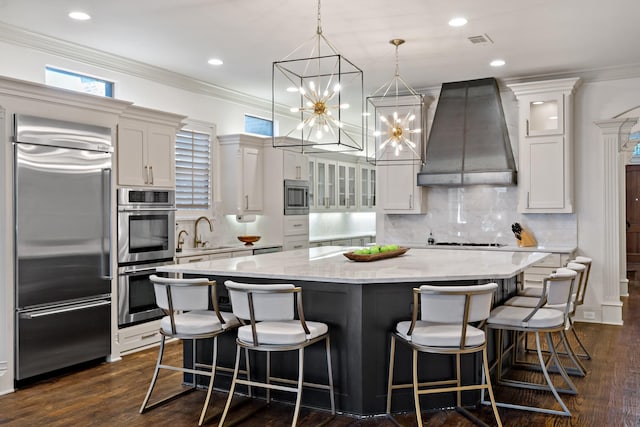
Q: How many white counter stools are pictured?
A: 6